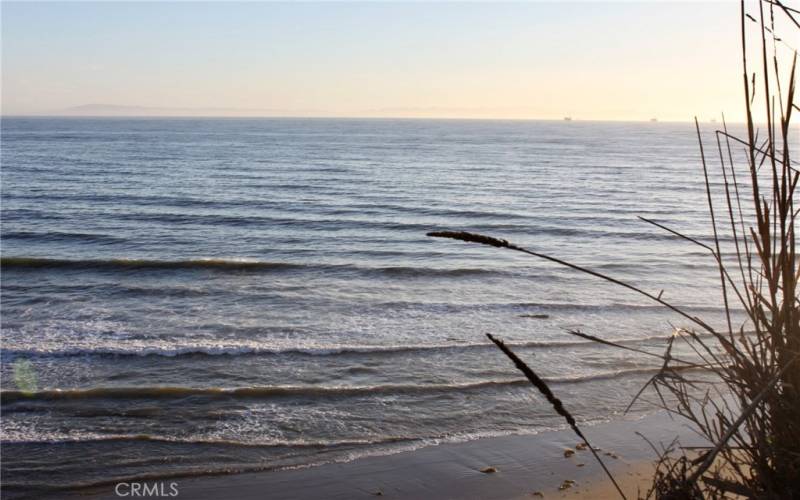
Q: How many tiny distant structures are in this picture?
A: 3